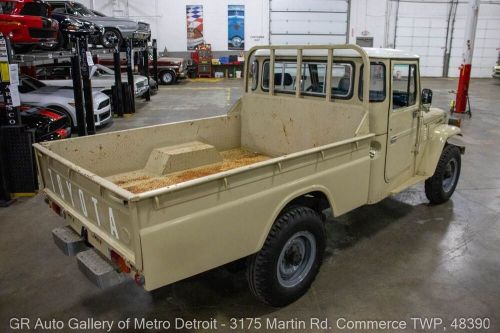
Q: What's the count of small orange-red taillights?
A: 2